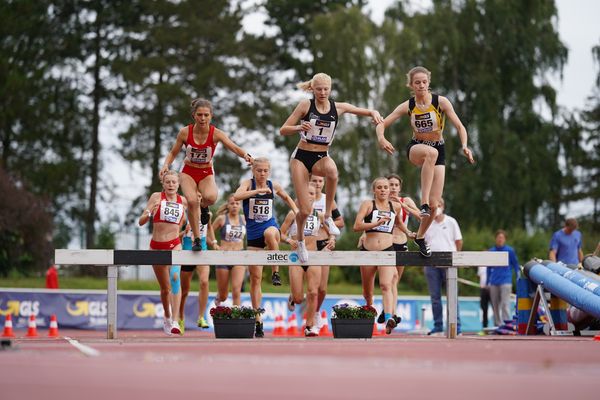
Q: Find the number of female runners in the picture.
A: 11